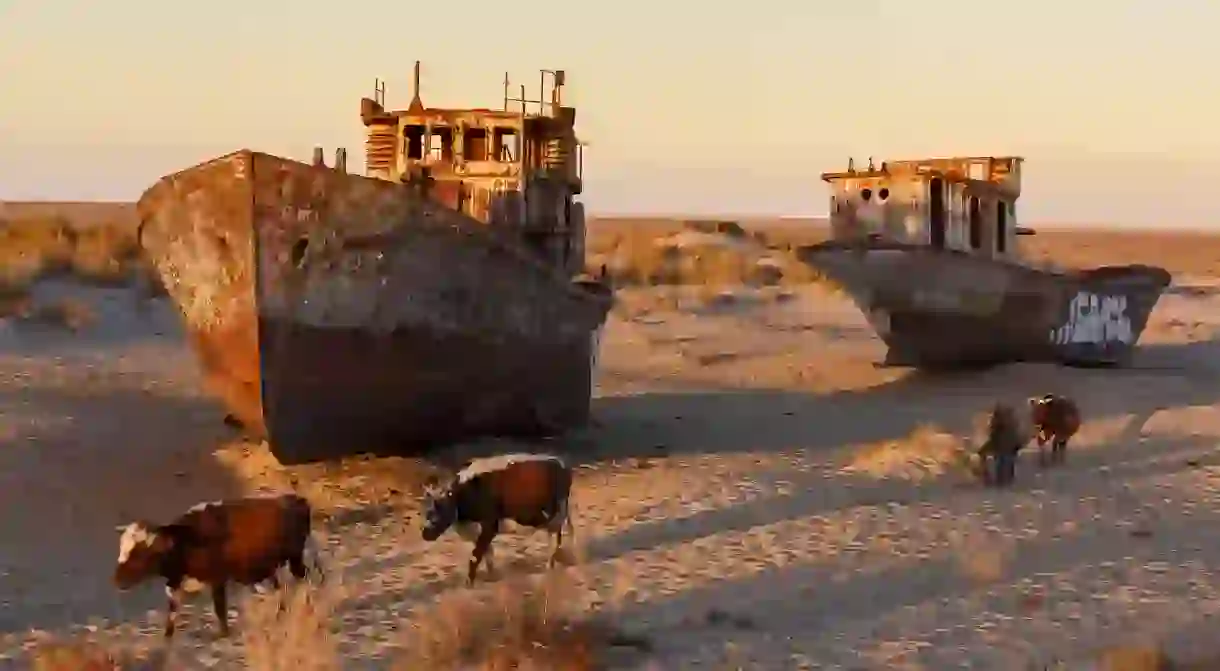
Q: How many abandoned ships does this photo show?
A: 2